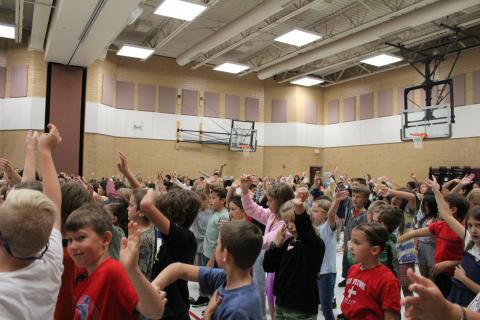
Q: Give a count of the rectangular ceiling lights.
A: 7